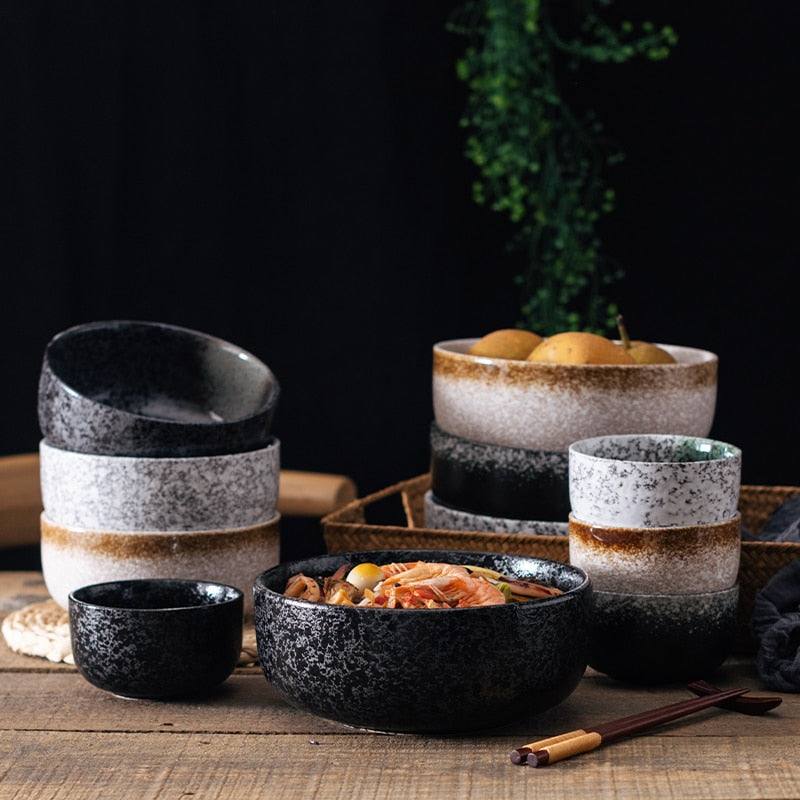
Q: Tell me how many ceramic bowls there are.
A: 11